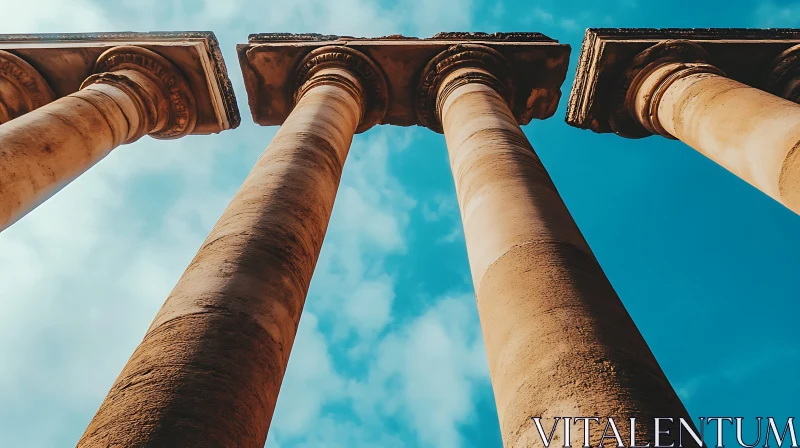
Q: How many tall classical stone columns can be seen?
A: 4